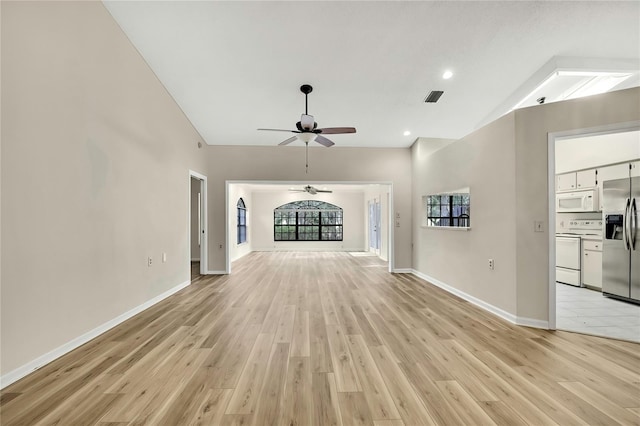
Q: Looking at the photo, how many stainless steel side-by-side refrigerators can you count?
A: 1